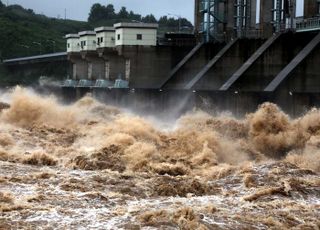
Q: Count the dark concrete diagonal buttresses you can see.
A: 4